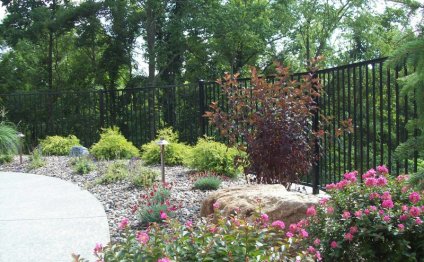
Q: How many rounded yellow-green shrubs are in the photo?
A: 4